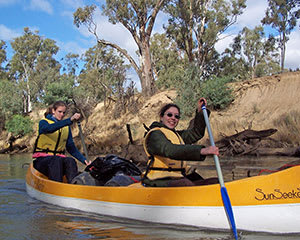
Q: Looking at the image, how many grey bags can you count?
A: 2